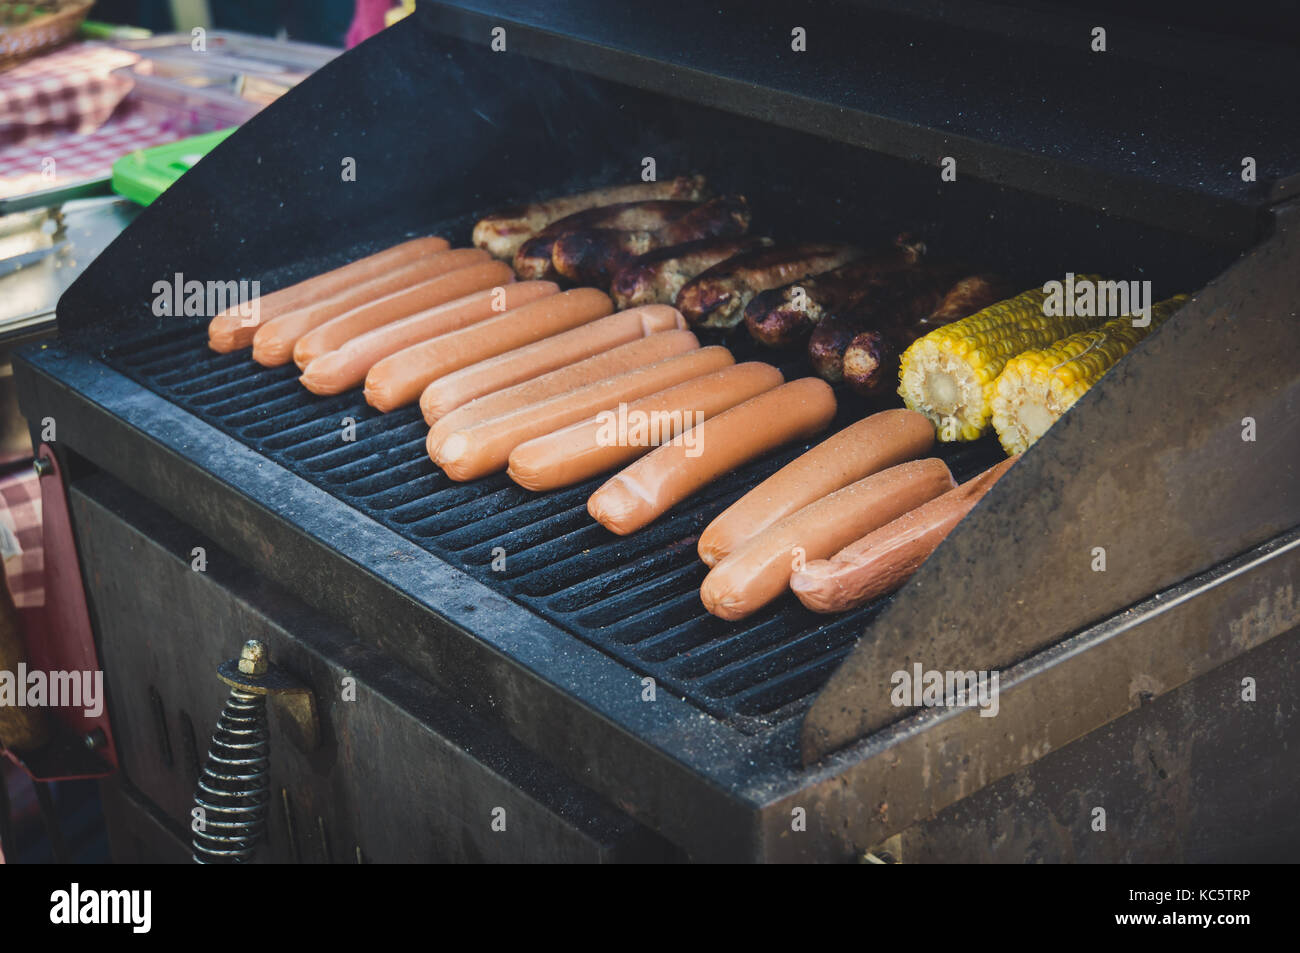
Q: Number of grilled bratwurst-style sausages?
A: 8